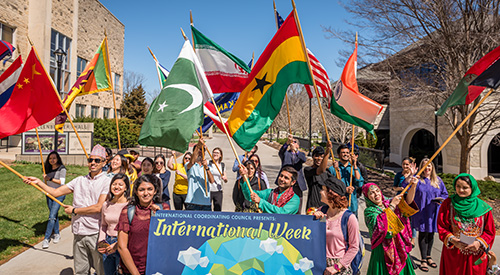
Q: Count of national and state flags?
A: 13